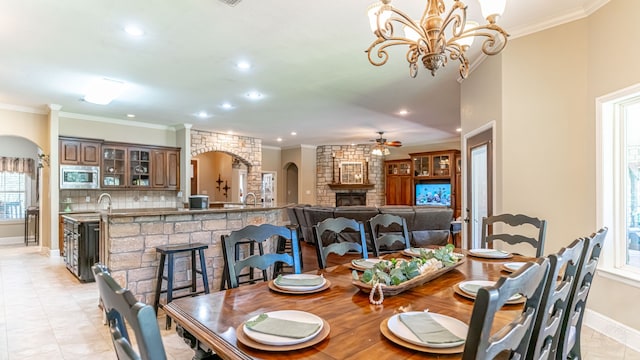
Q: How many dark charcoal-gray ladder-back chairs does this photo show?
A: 8